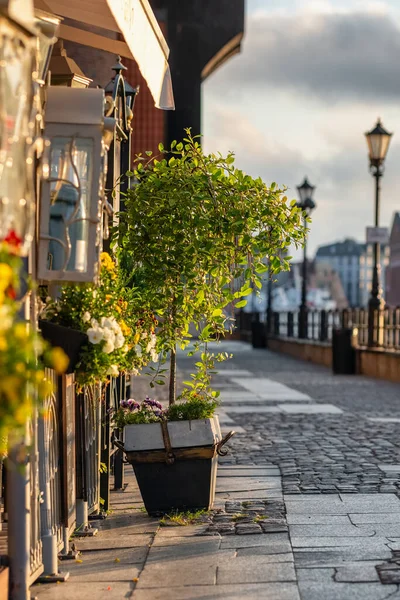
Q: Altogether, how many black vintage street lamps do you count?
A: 2